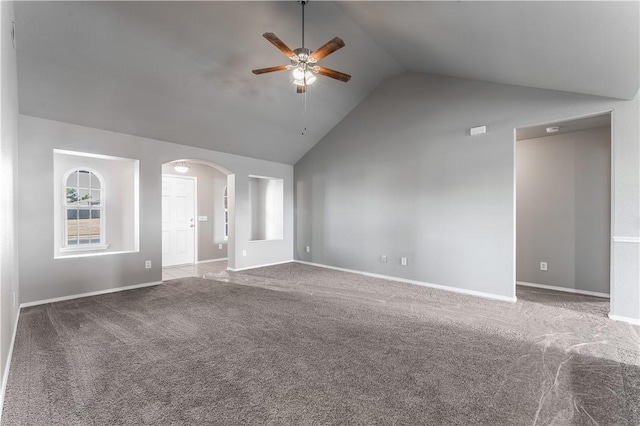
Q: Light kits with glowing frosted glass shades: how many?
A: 1